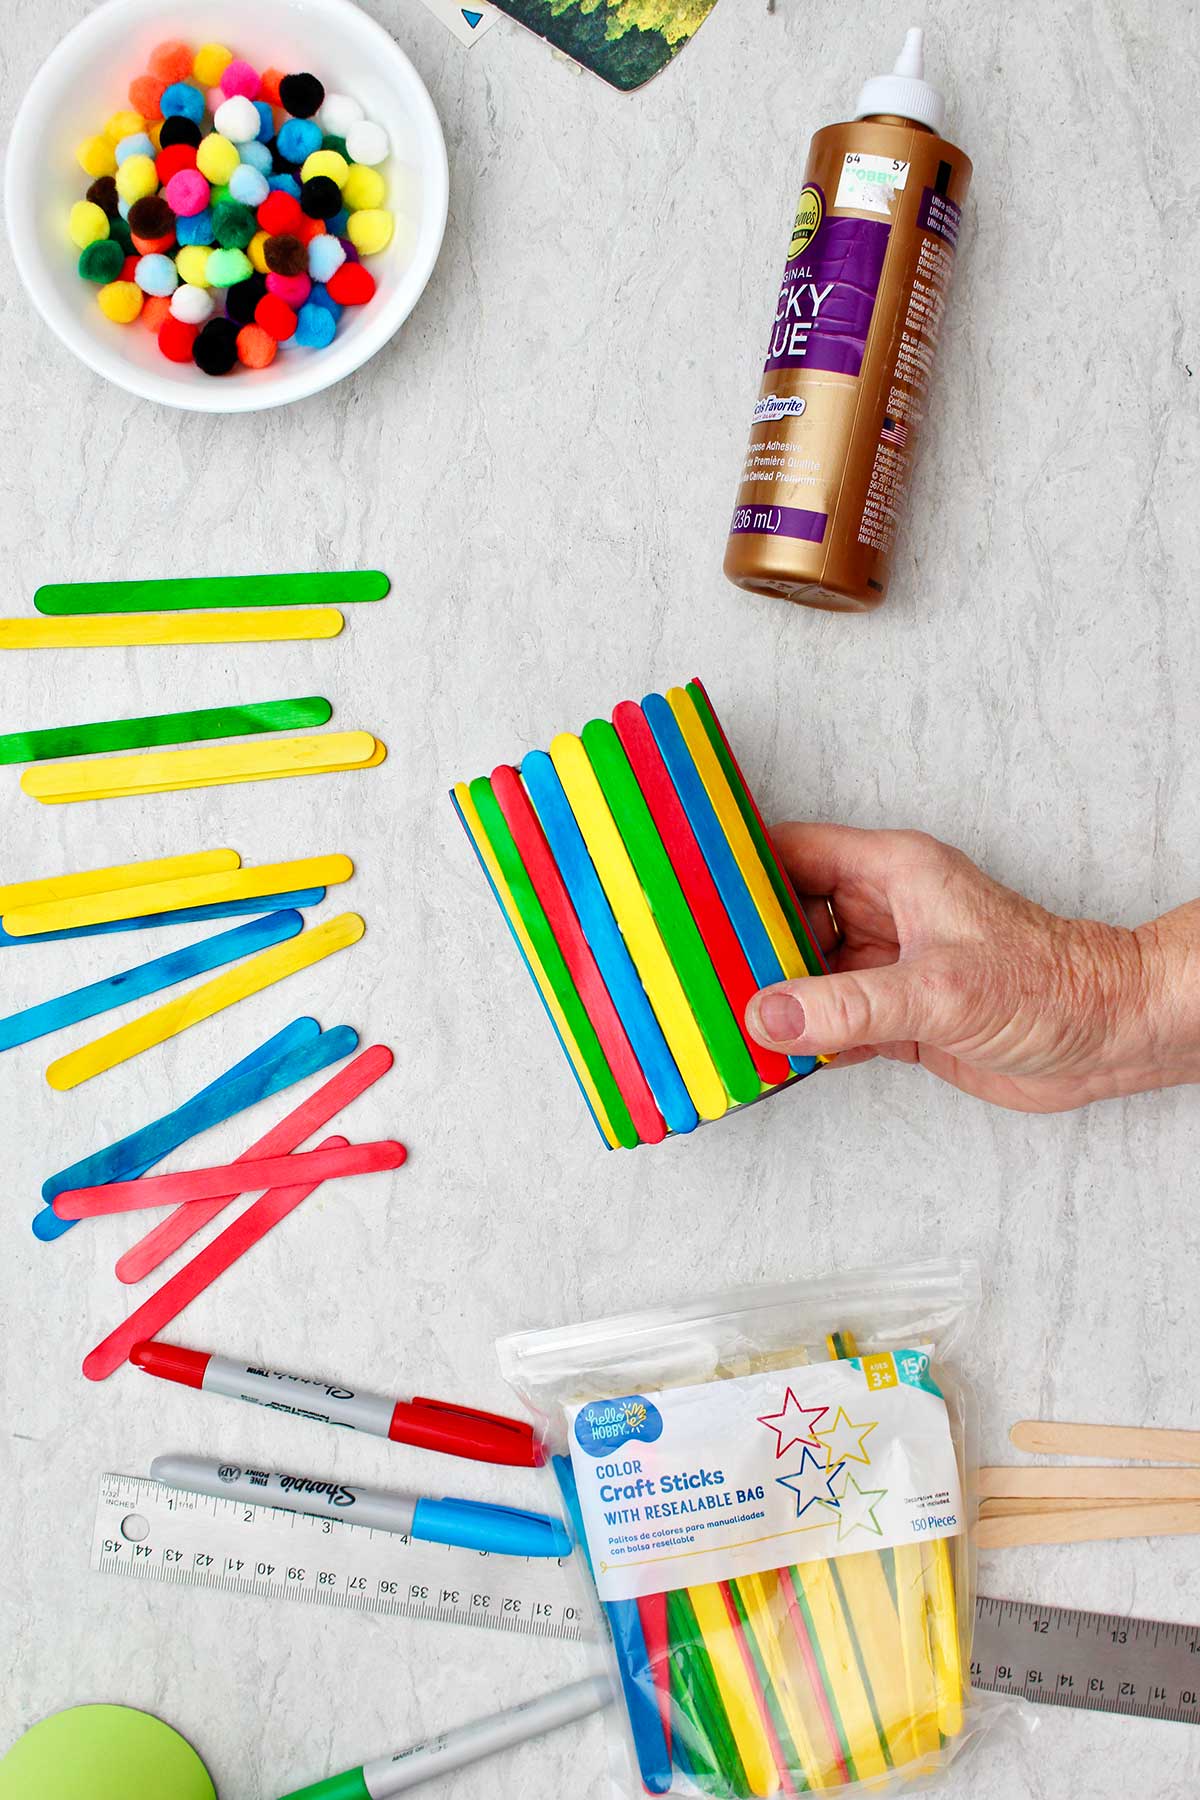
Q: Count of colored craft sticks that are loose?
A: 15